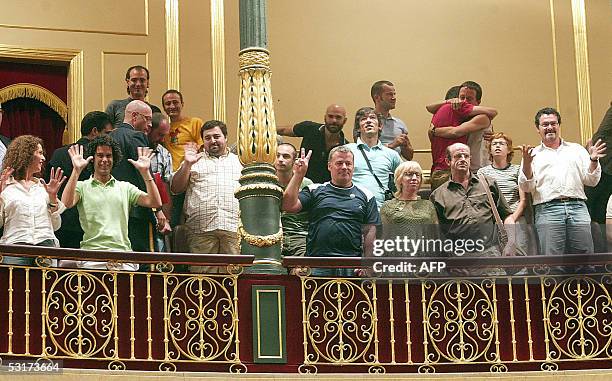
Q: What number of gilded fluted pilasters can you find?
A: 3